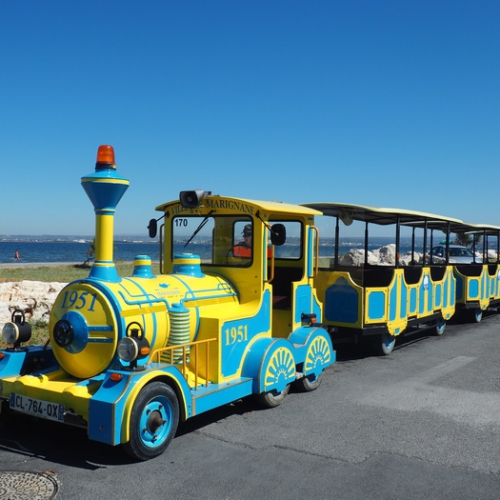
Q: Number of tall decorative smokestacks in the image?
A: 1